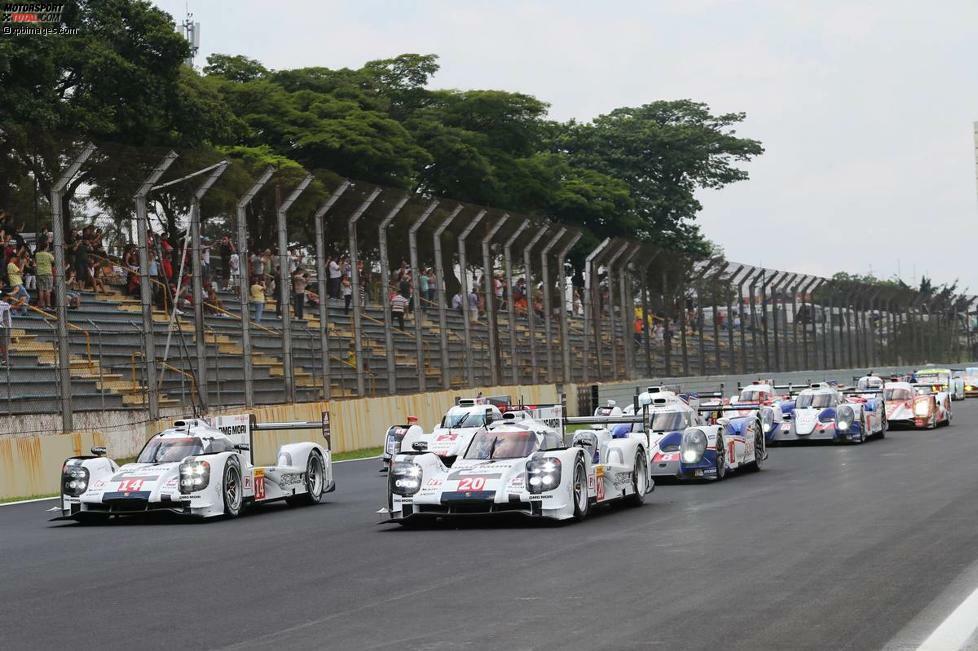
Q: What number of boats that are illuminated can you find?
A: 0